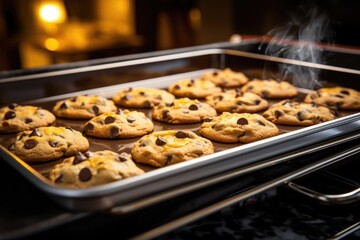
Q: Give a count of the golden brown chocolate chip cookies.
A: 15